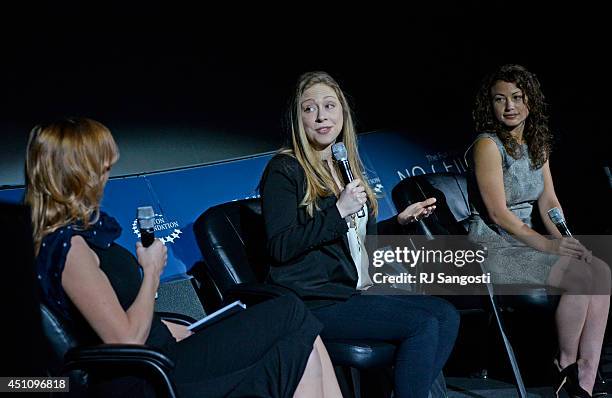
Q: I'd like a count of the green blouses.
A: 0